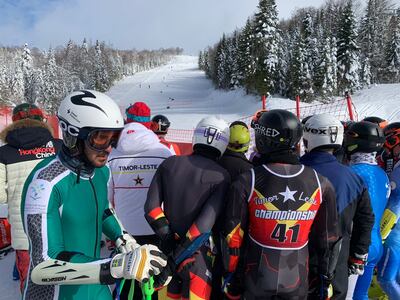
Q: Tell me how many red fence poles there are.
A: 3